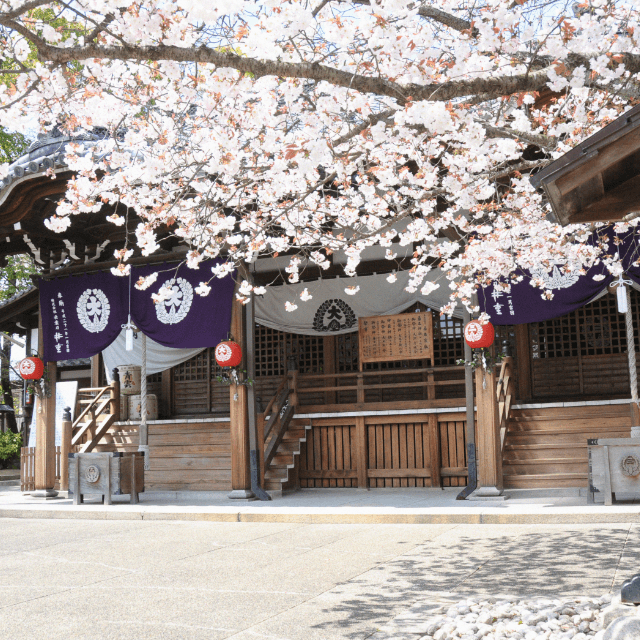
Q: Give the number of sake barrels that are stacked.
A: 3